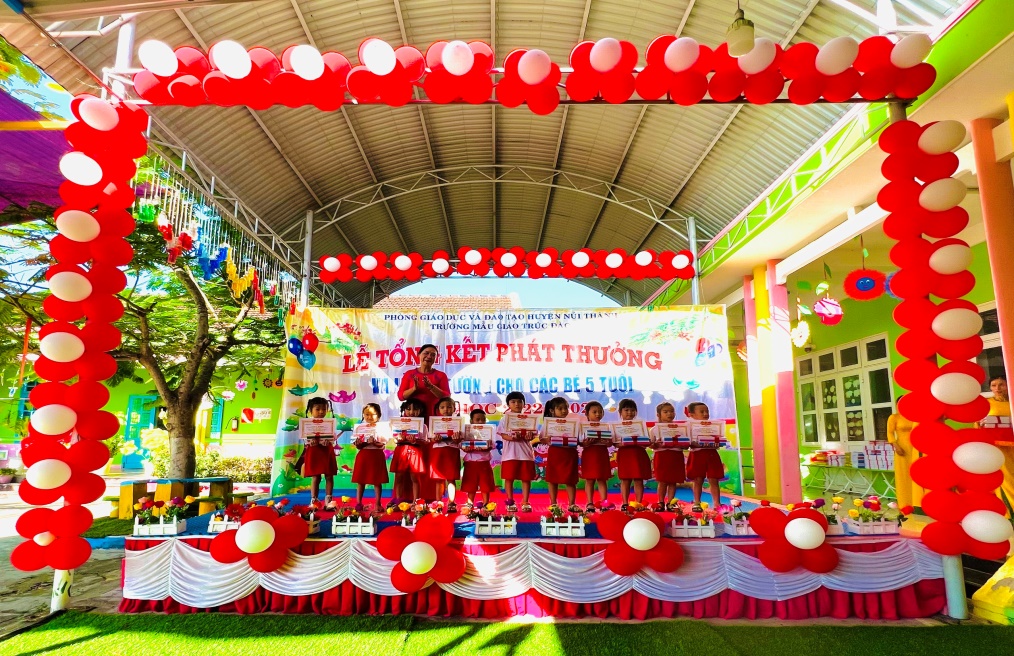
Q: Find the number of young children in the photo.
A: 11